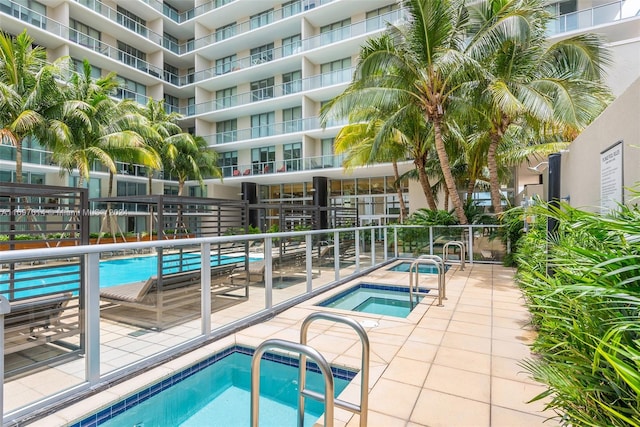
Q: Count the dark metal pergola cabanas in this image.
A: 4